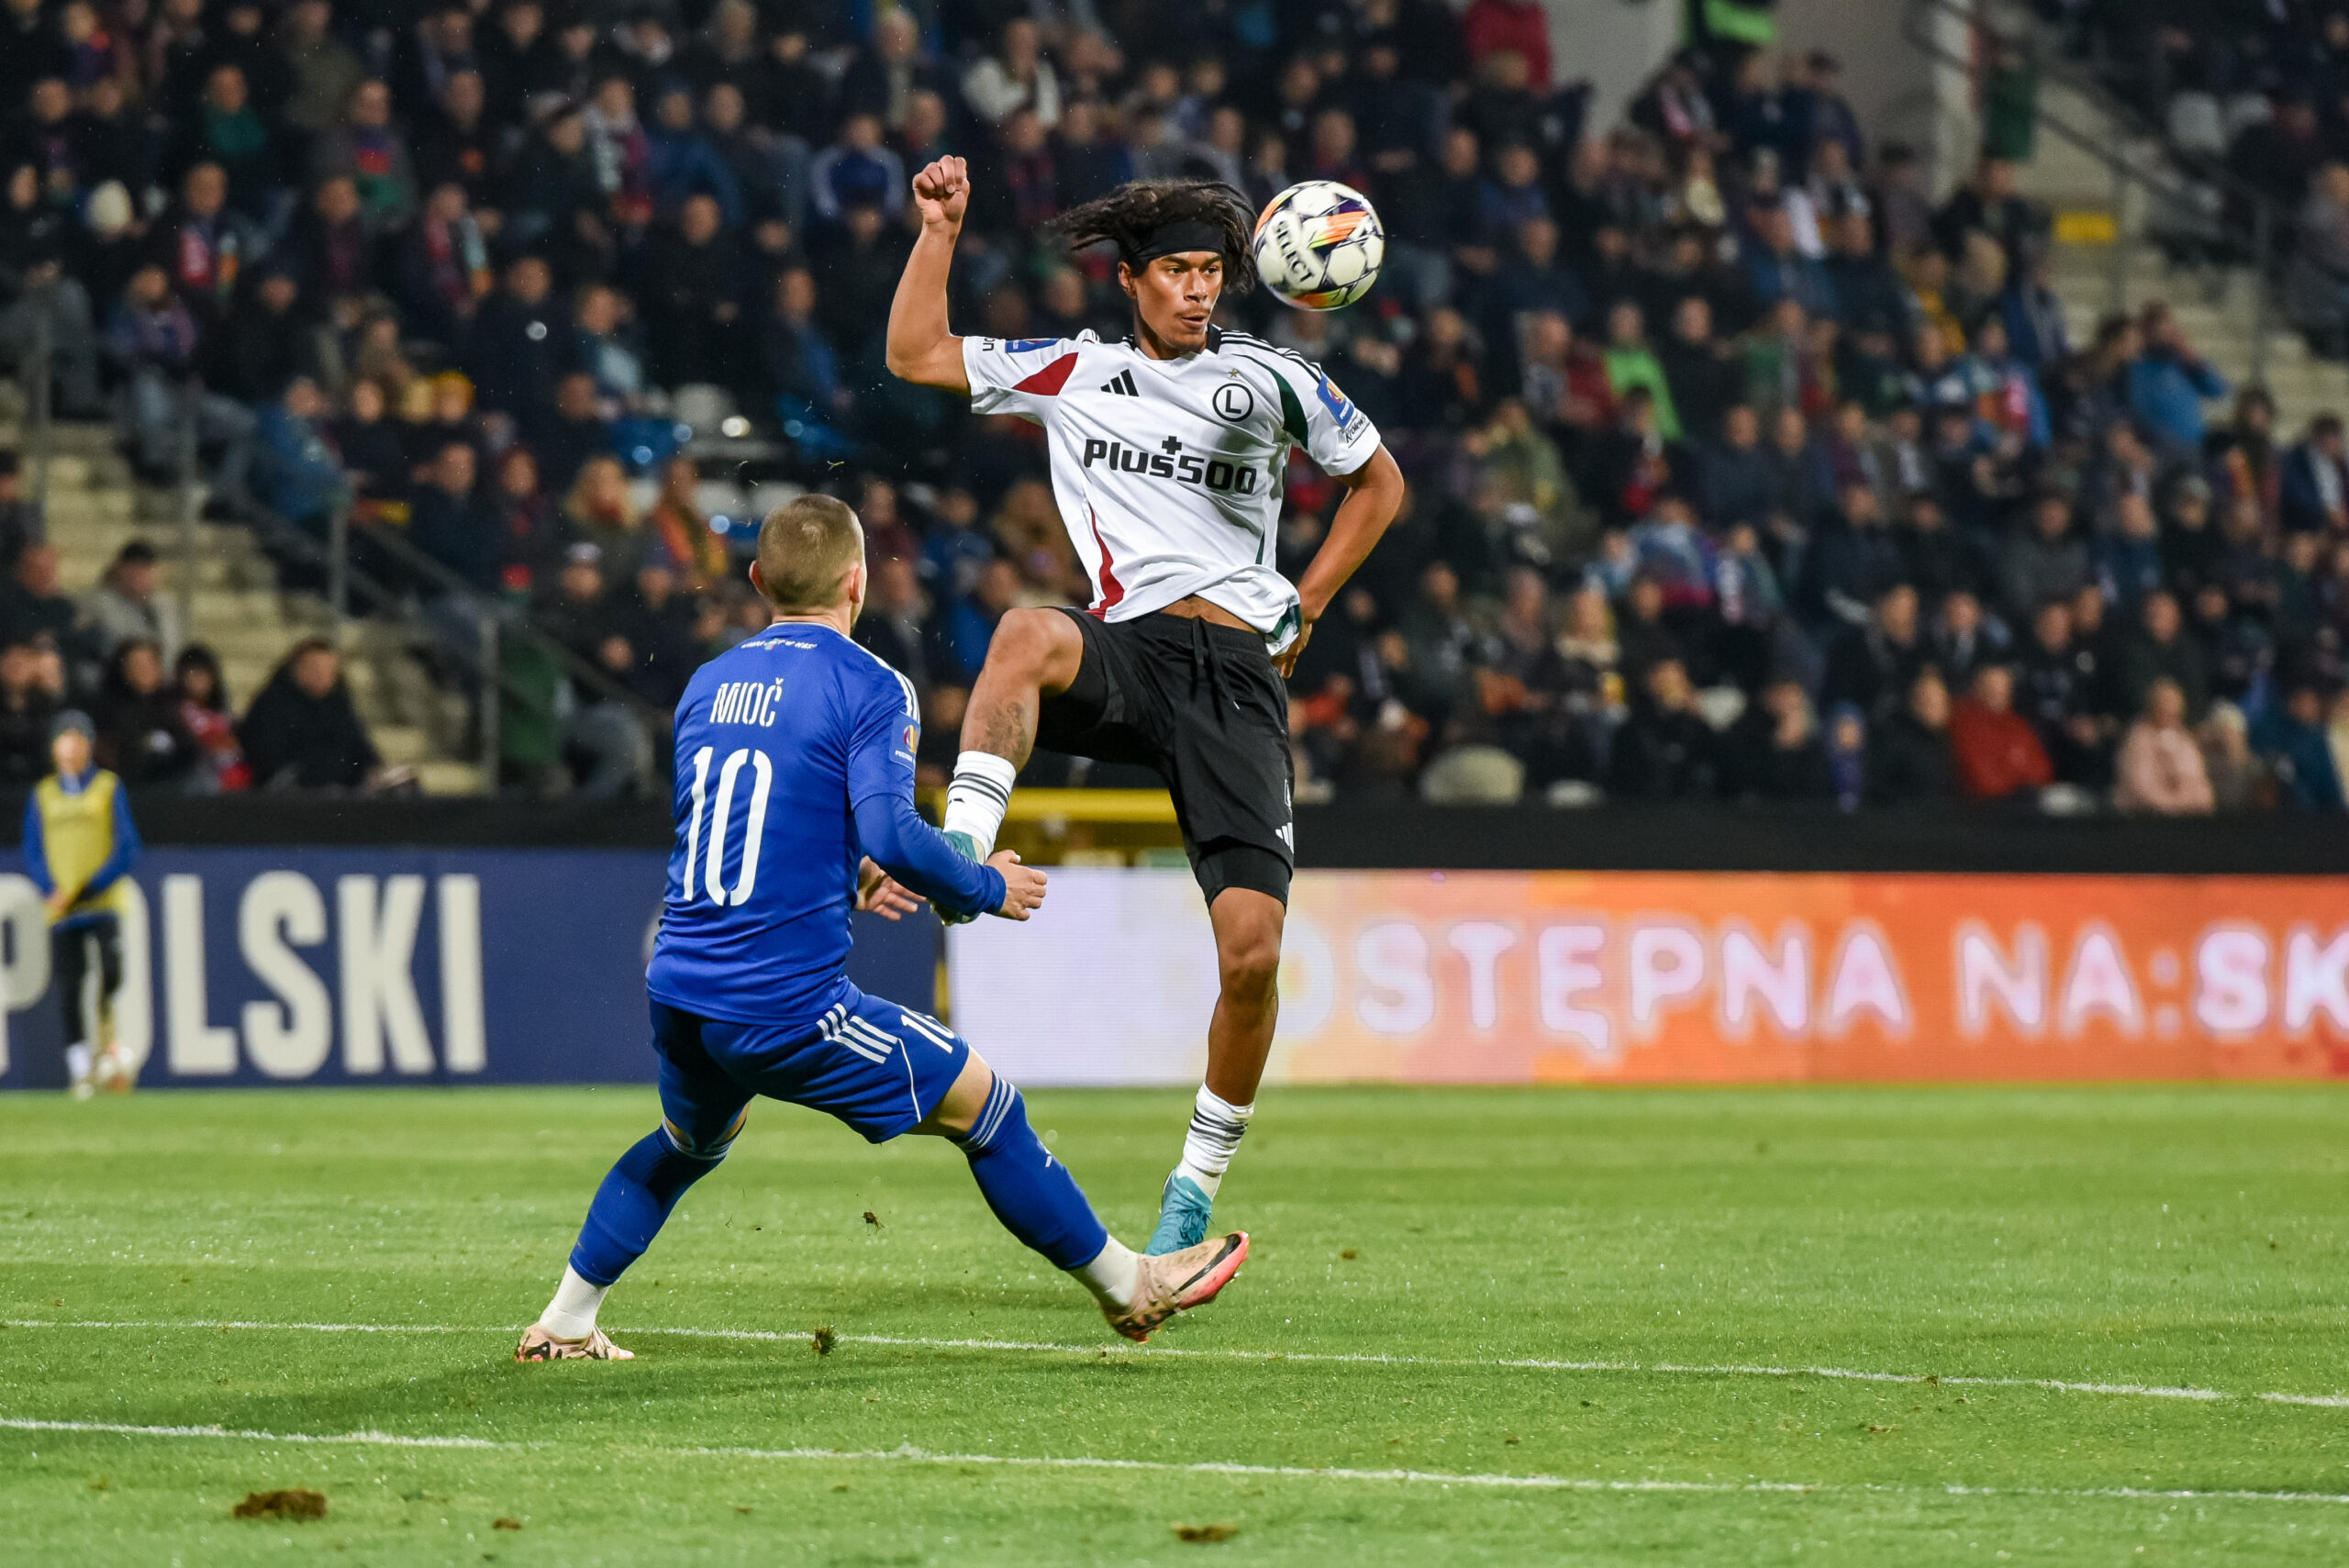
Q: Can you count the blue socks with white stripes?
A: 2